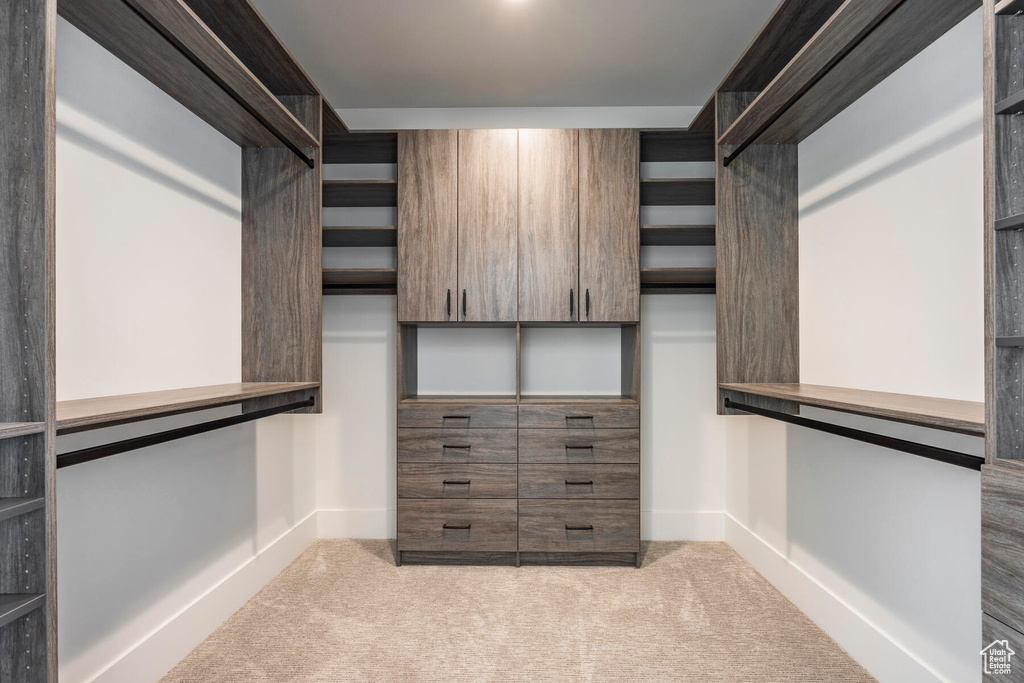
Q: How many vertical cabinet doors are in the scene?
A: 4